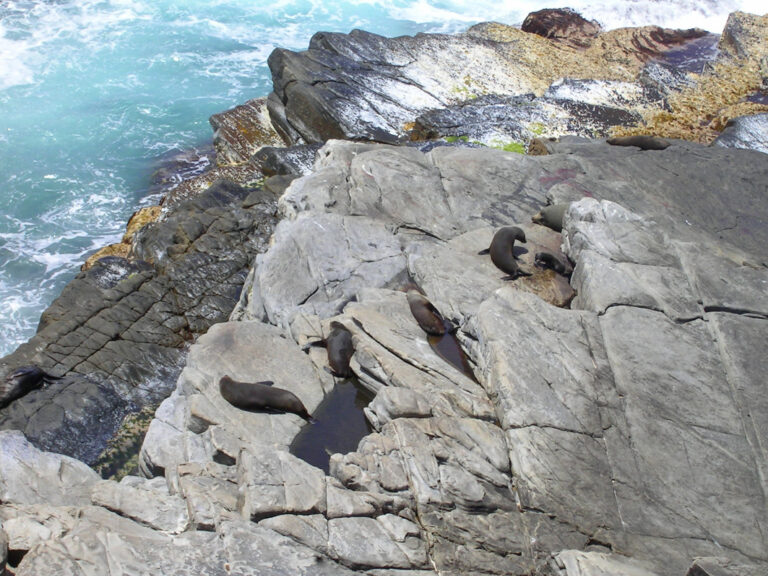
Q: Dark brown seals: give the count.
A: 8